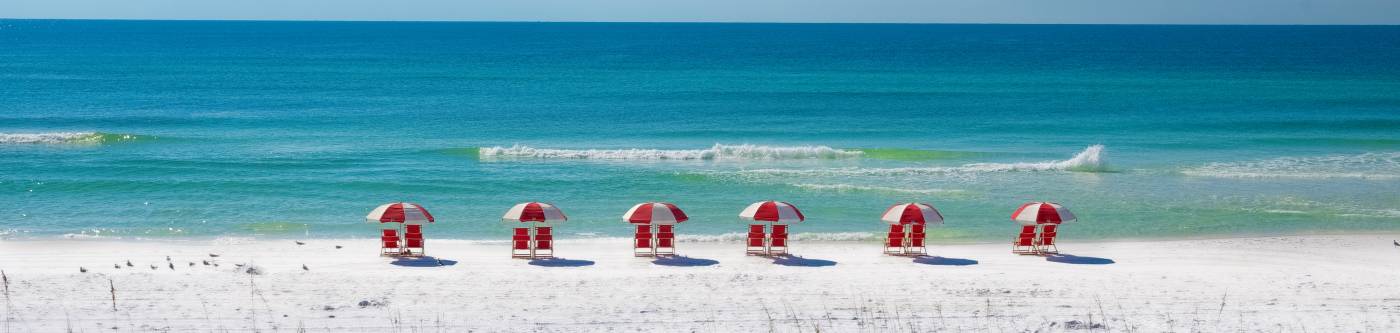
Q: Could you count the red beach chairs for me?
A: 12